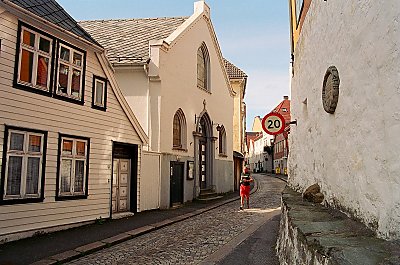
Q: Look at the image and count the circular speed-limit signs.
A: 1